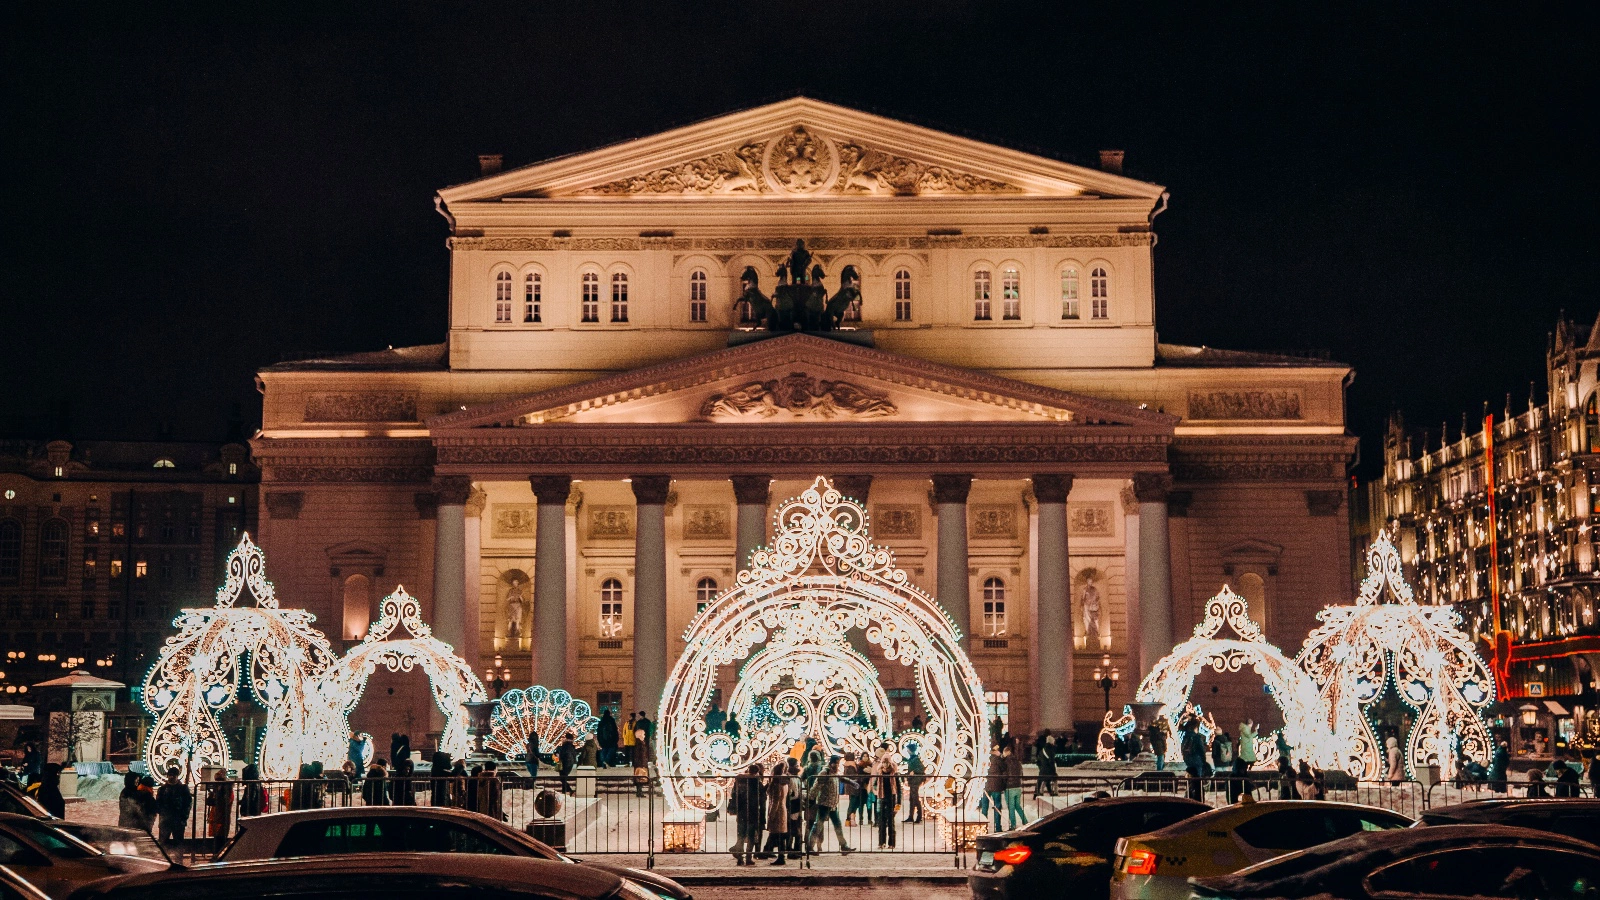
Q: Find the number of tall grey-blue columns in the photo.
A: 8